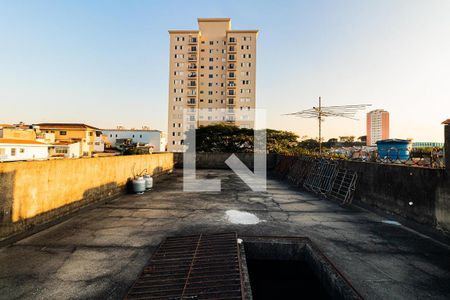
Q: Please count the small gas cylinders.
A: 2